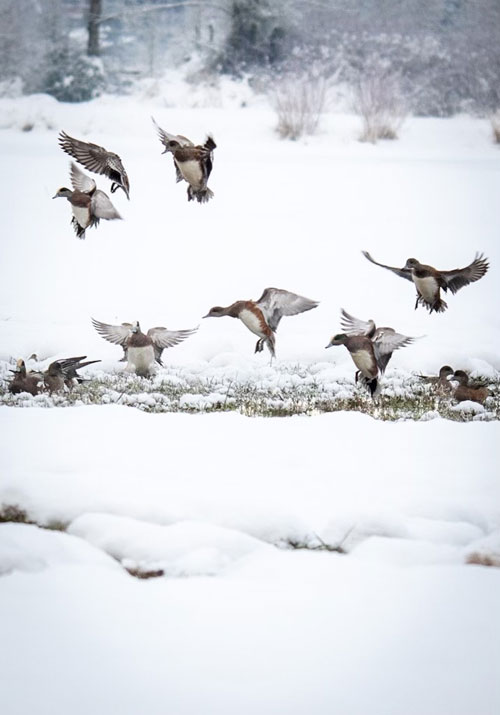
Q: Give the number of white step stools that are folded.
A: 0